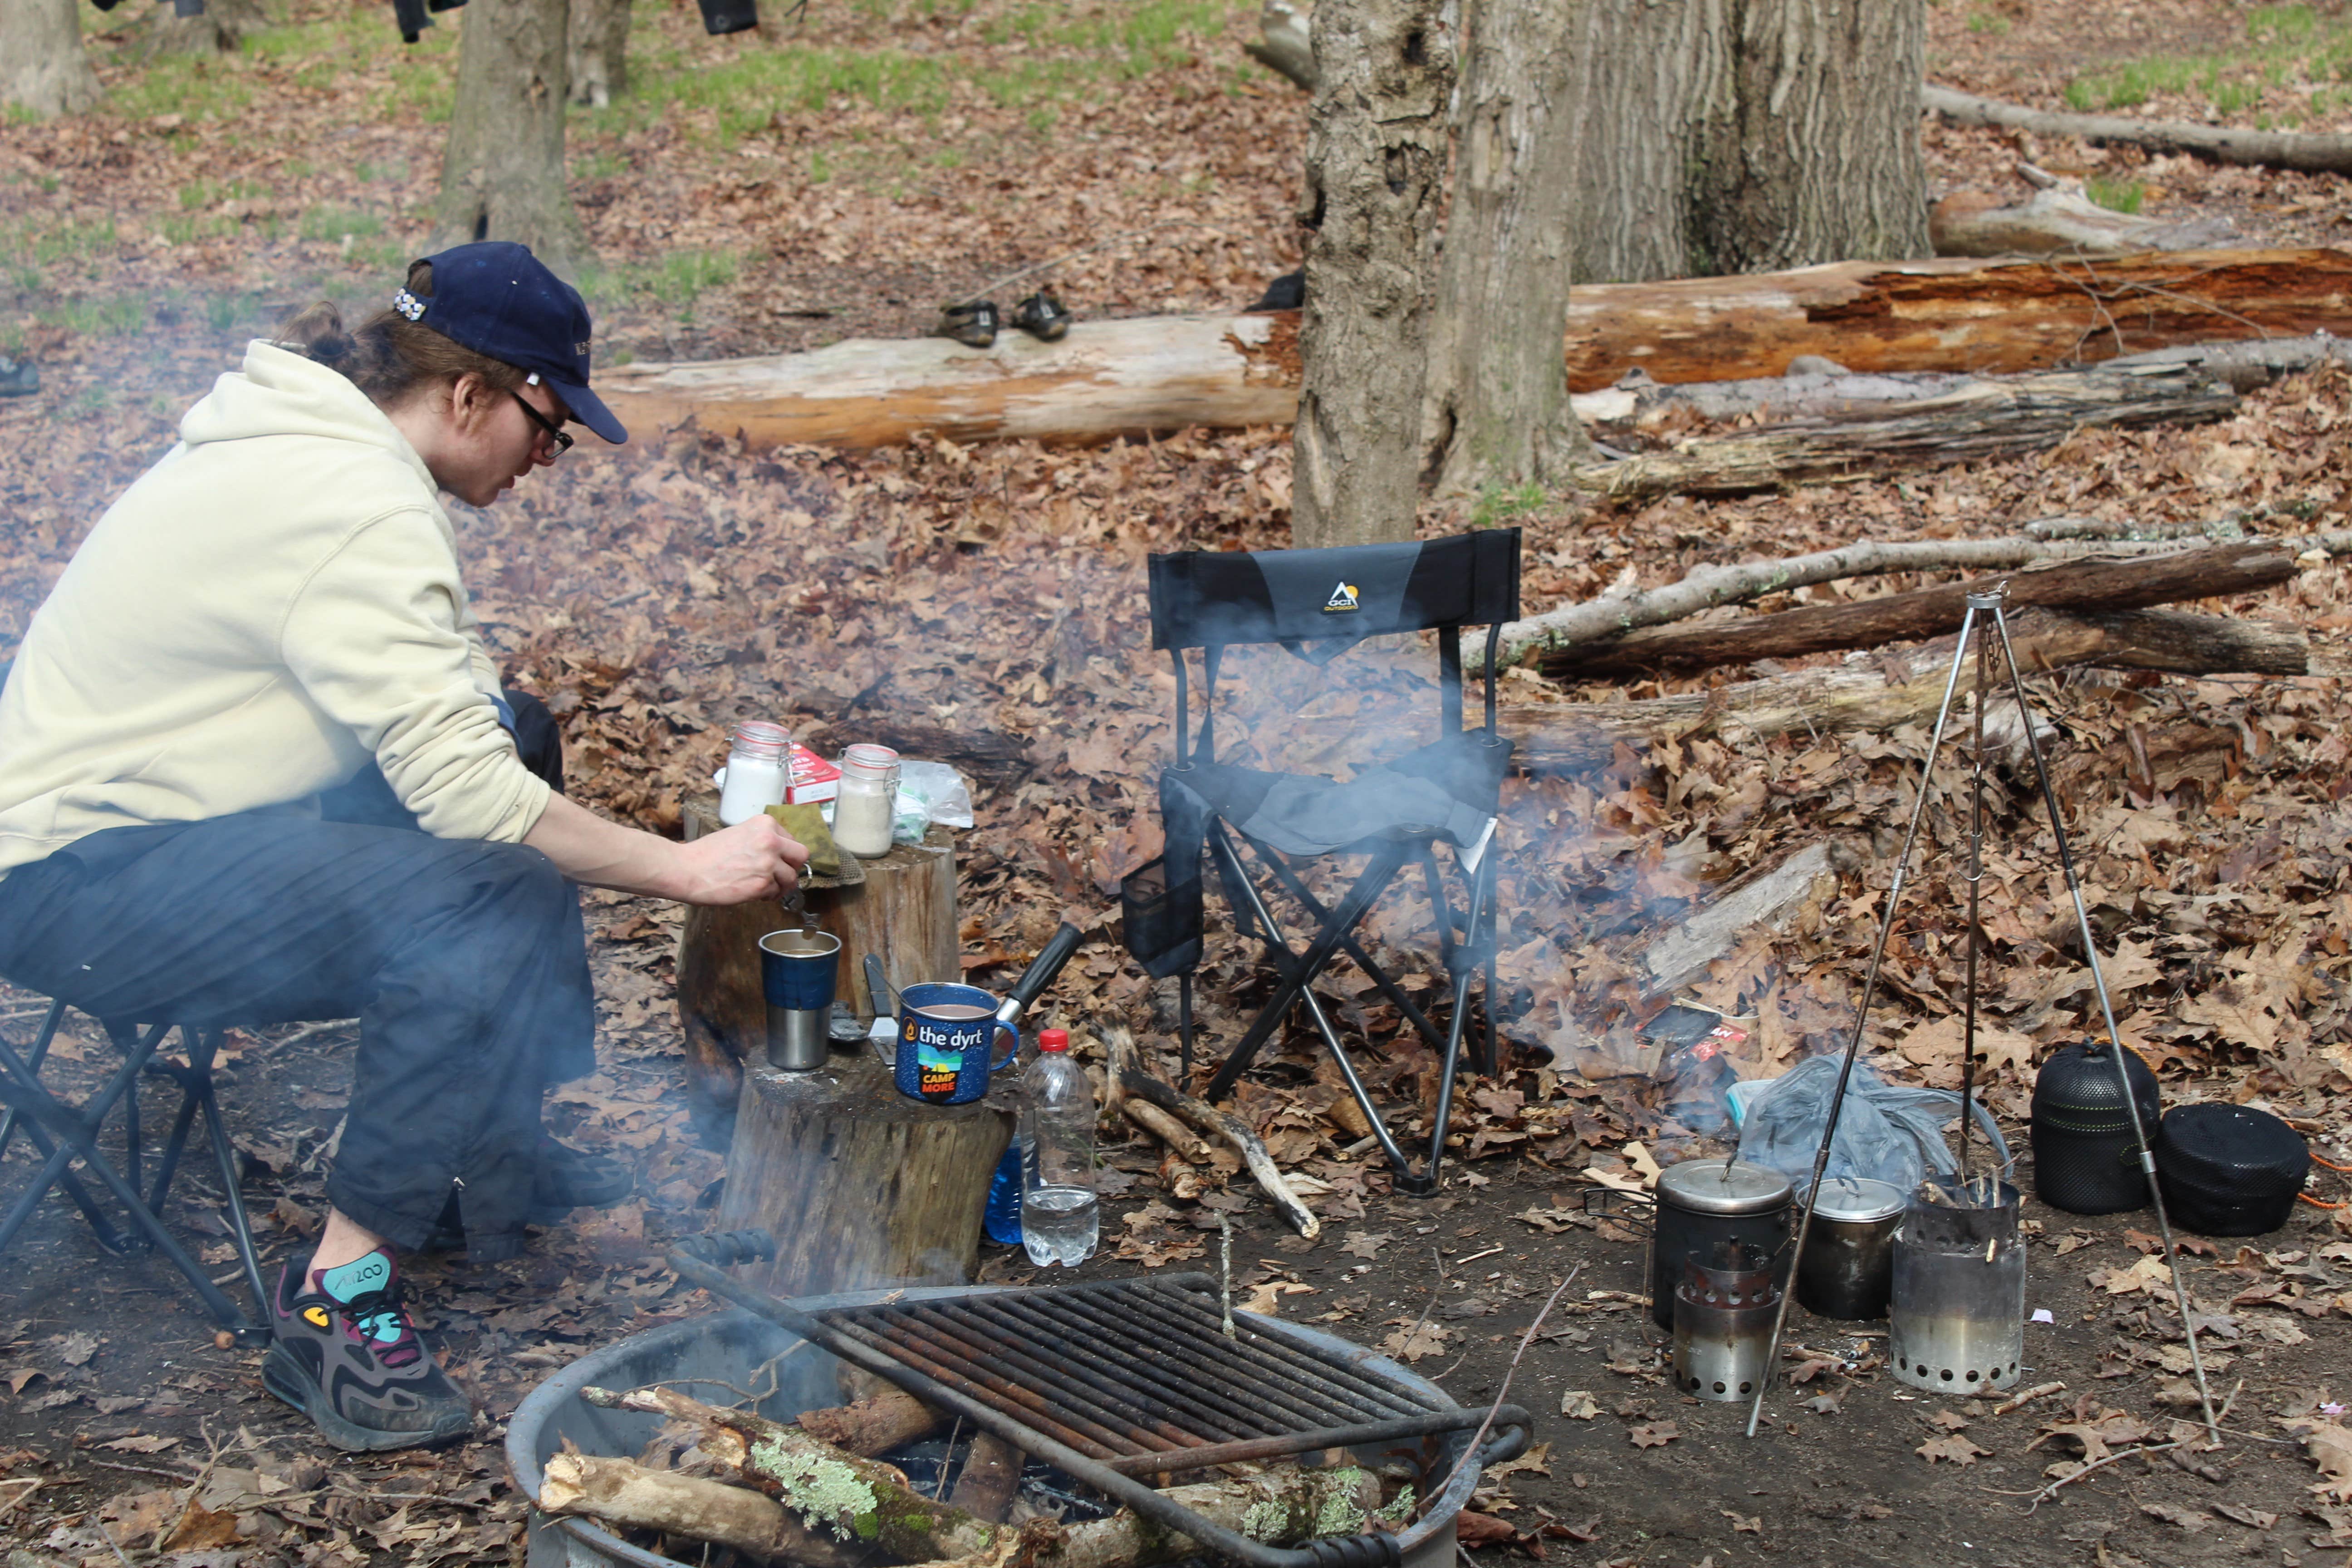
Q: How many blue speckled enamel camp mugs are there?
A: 1